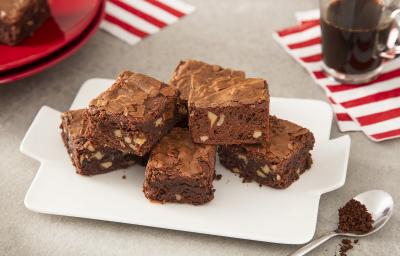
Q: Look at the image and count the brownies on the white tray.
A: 6